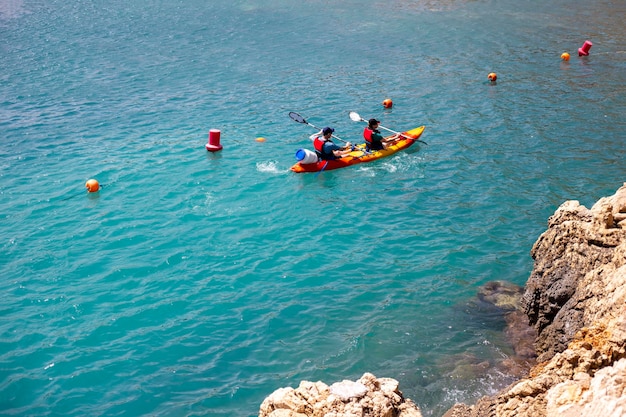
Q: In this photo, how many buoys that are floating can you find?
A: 7